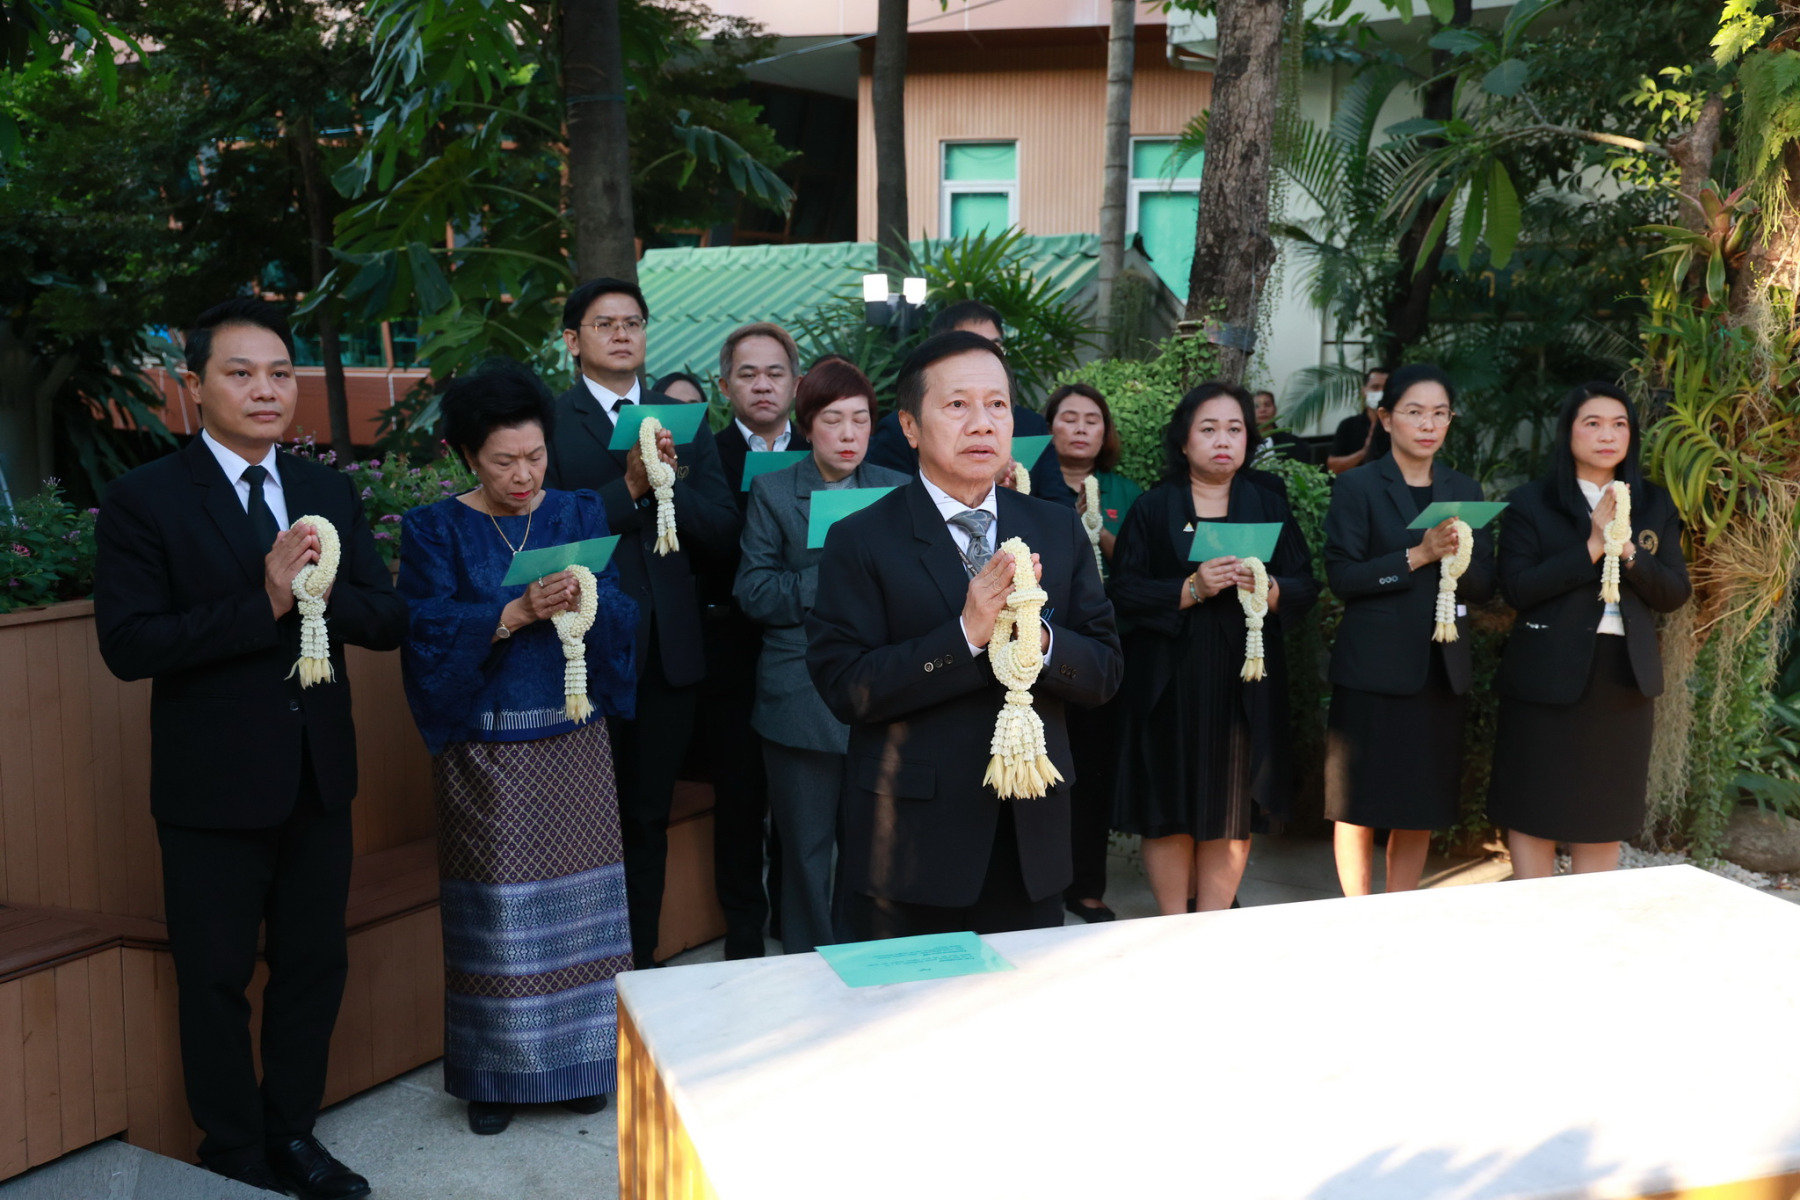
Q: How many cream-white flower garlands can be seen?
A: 9